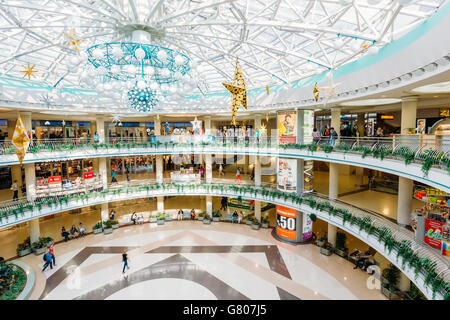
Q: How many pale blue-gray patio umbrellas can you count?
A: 0